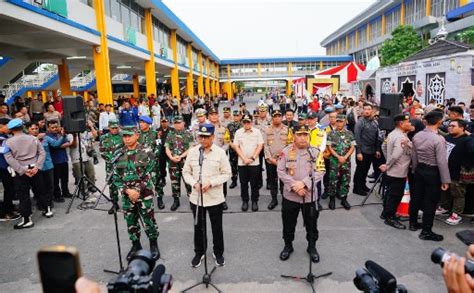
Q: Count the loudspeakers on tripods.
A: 2